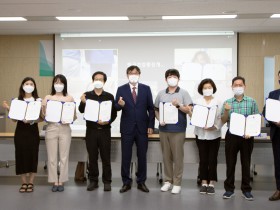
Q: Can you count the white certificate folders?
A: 7